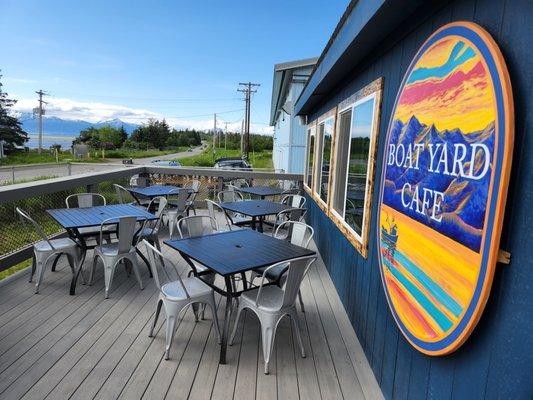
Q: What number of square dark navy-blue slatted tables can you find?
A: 5